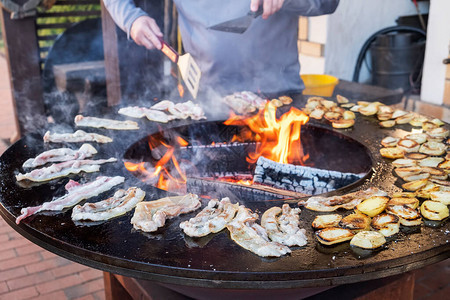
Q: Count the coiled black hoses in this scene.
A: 1